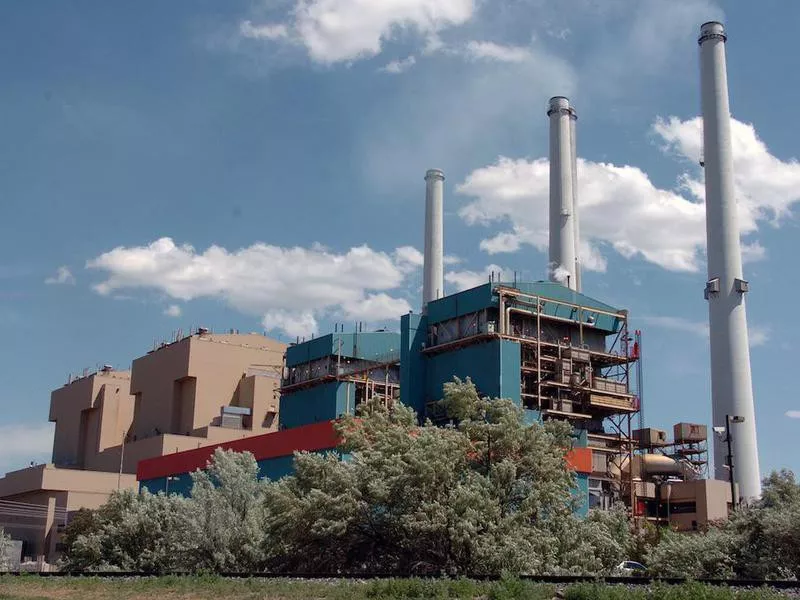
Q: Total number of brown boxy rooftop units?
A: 2